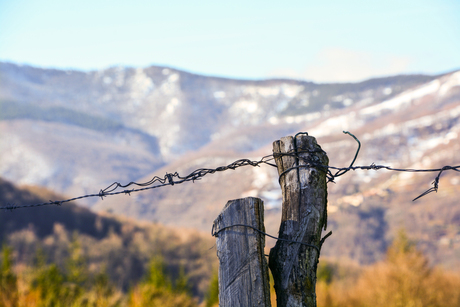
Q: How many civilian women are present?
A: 0